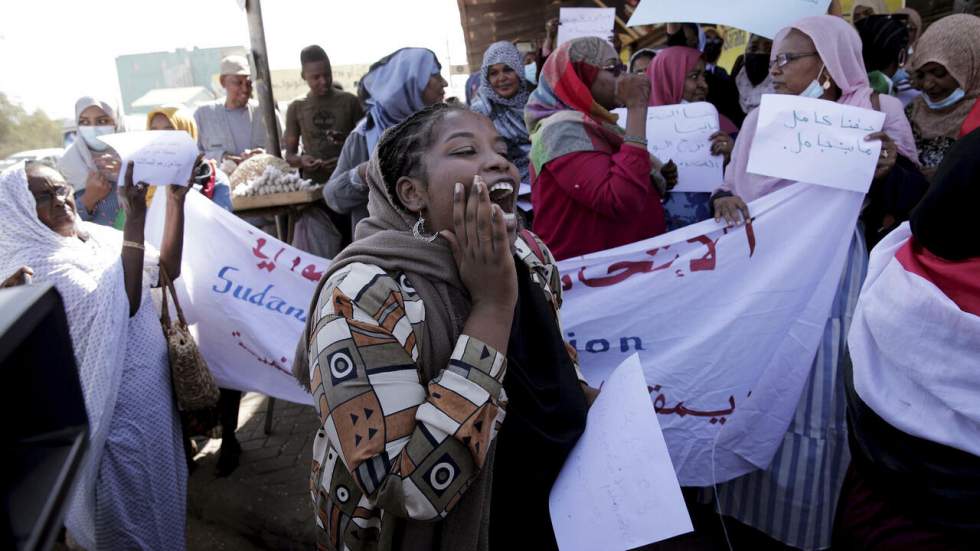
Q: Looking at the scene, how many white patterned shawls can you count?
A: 1